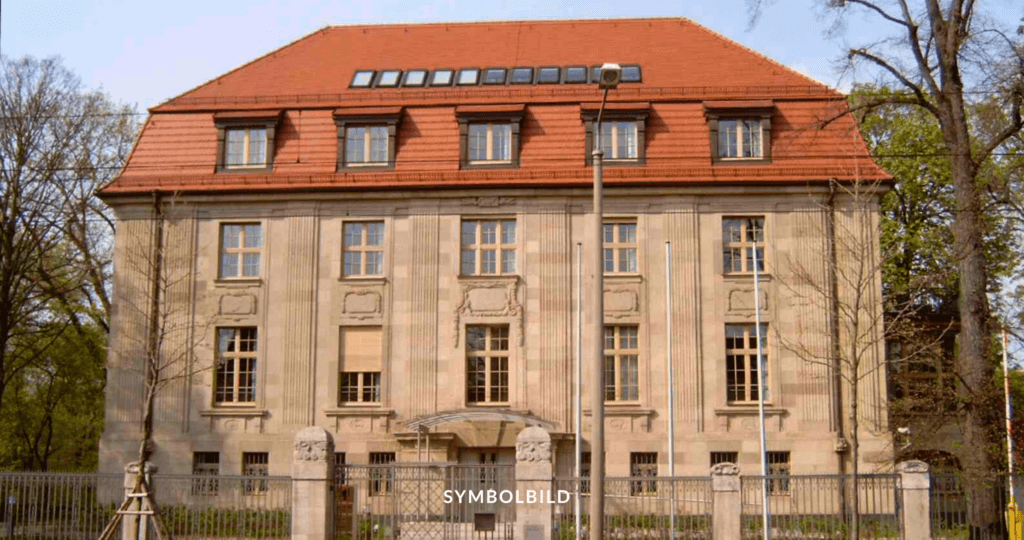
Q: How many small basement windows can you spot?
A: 8